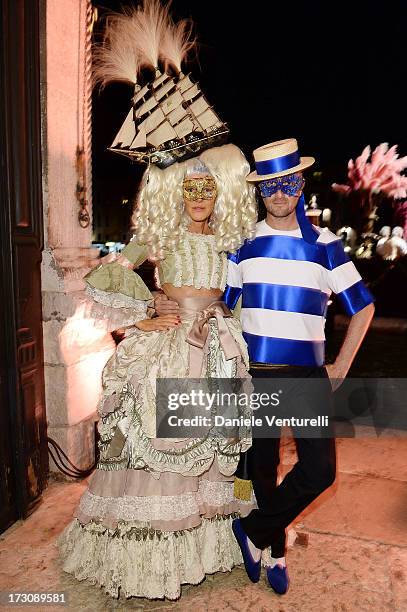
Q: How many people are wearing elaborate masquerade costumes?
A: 2